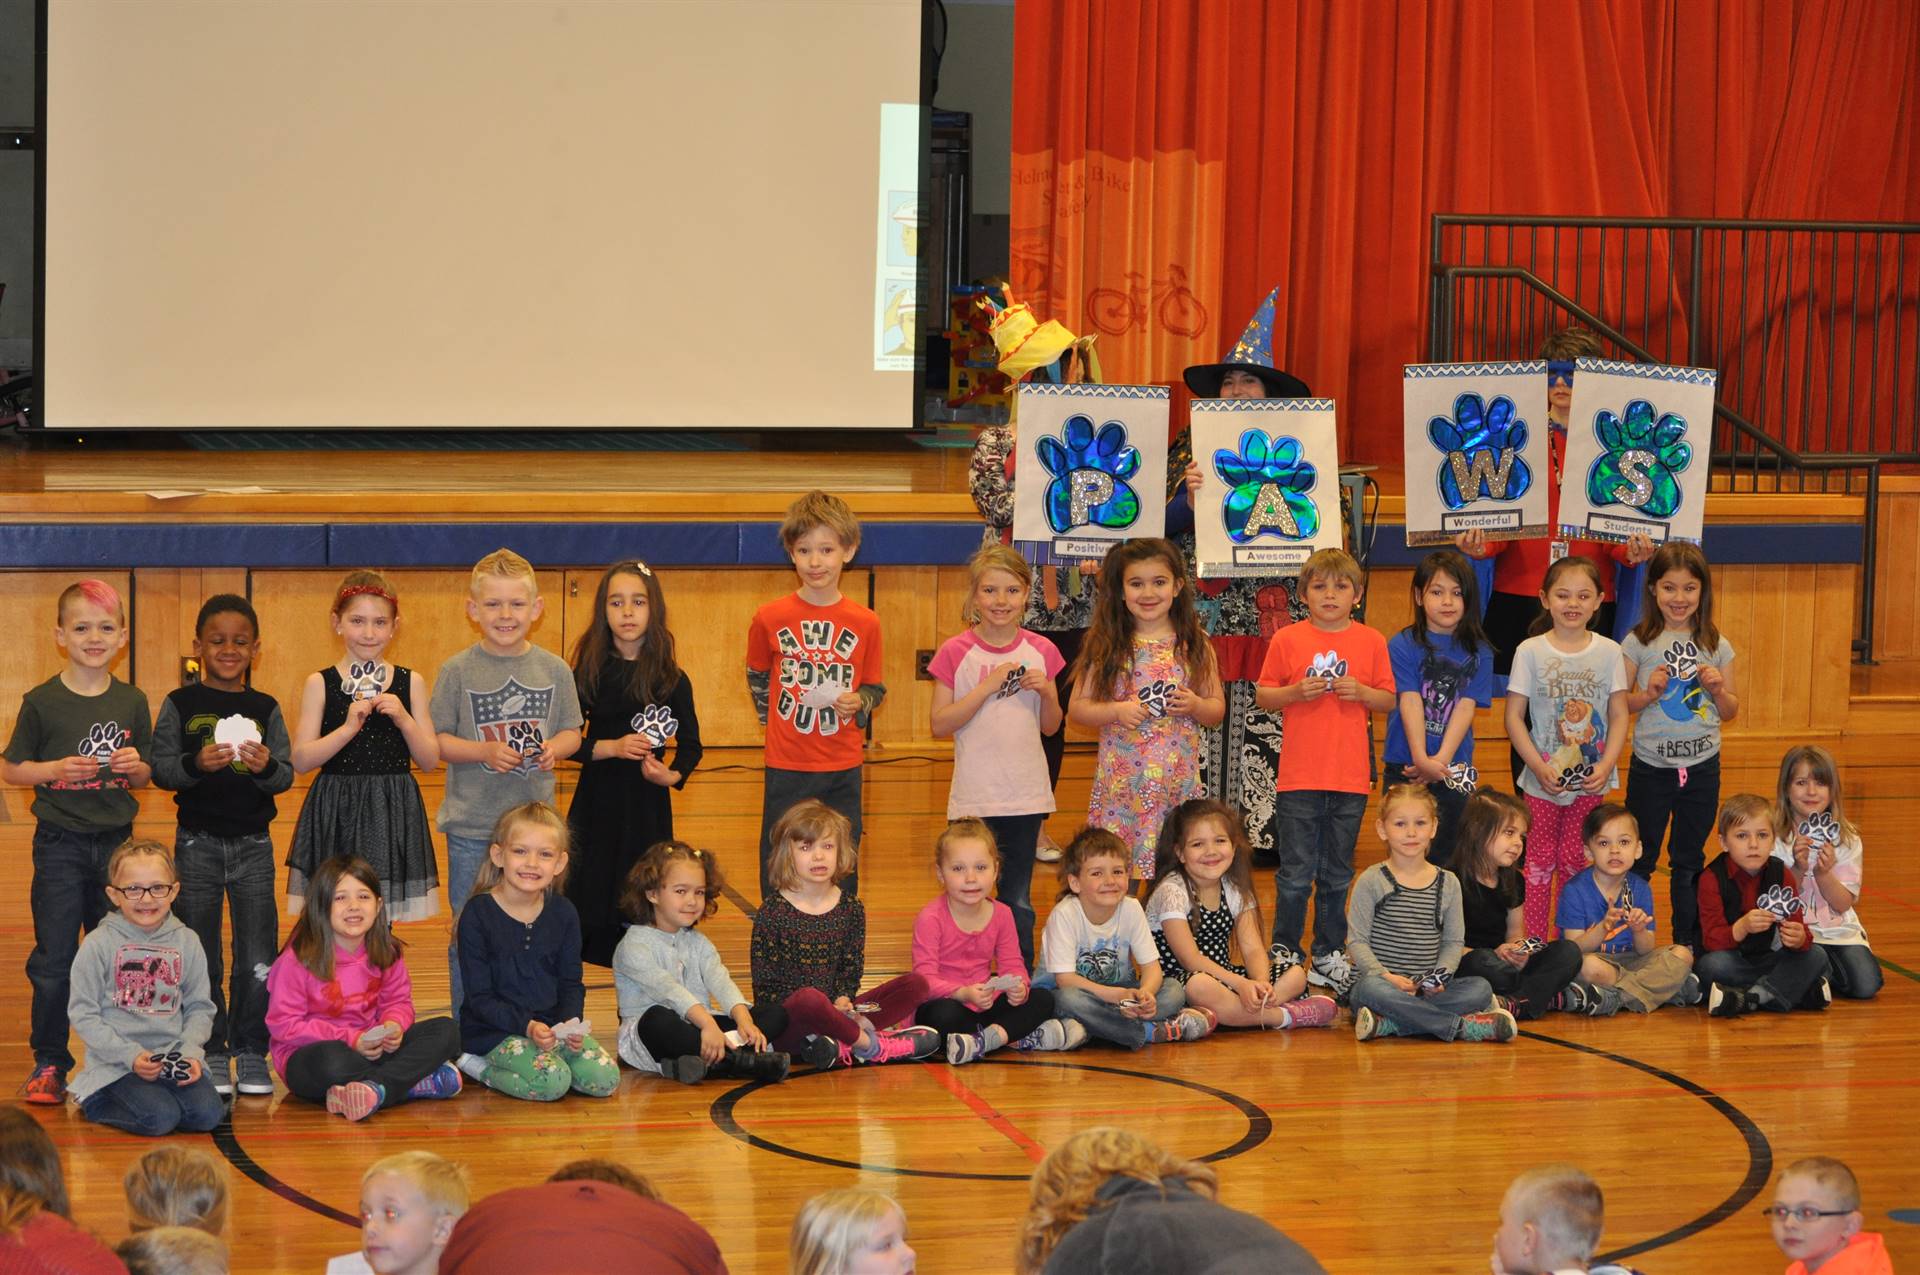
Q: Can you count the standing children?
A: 12